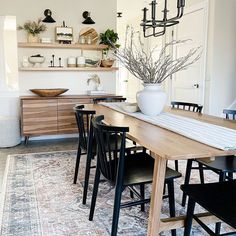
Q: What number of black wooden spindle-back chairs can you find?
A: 6